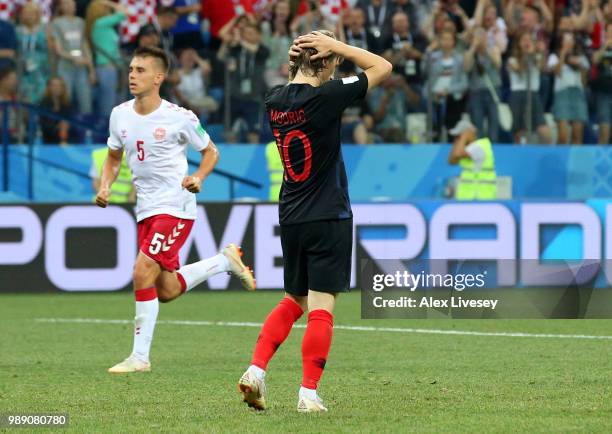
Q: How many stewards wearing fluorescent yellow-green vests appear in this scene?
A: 3